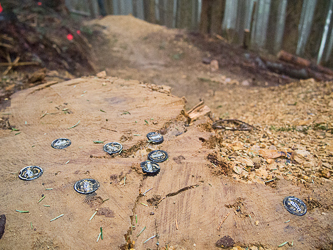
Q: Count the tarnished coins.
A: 8